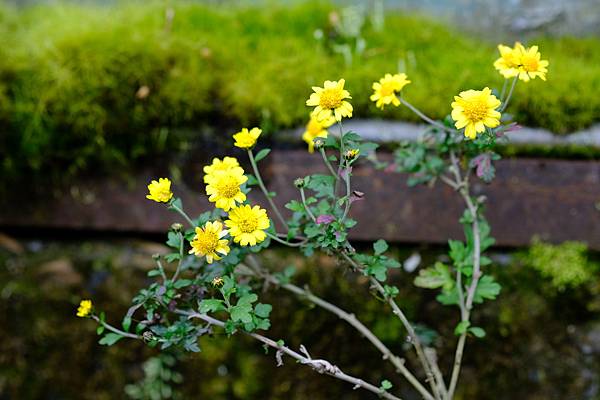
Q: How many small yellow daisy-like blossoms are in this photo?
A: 13